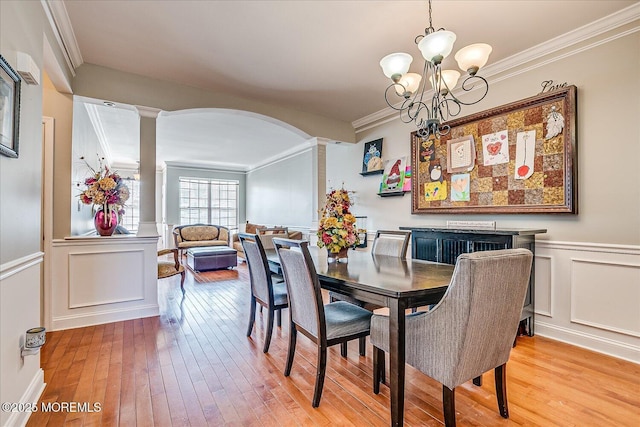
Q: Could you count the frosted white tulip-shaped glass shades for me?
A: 5